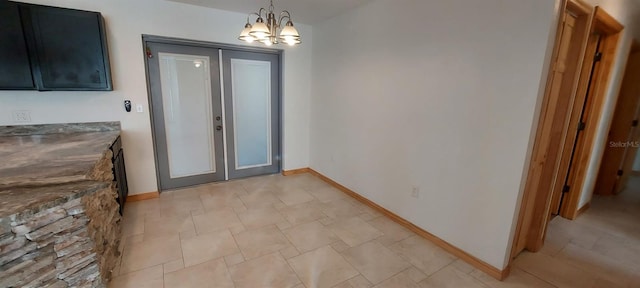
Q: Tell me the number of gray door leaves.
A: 2